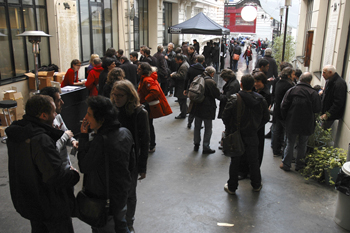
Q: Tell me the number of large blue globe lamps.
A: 0